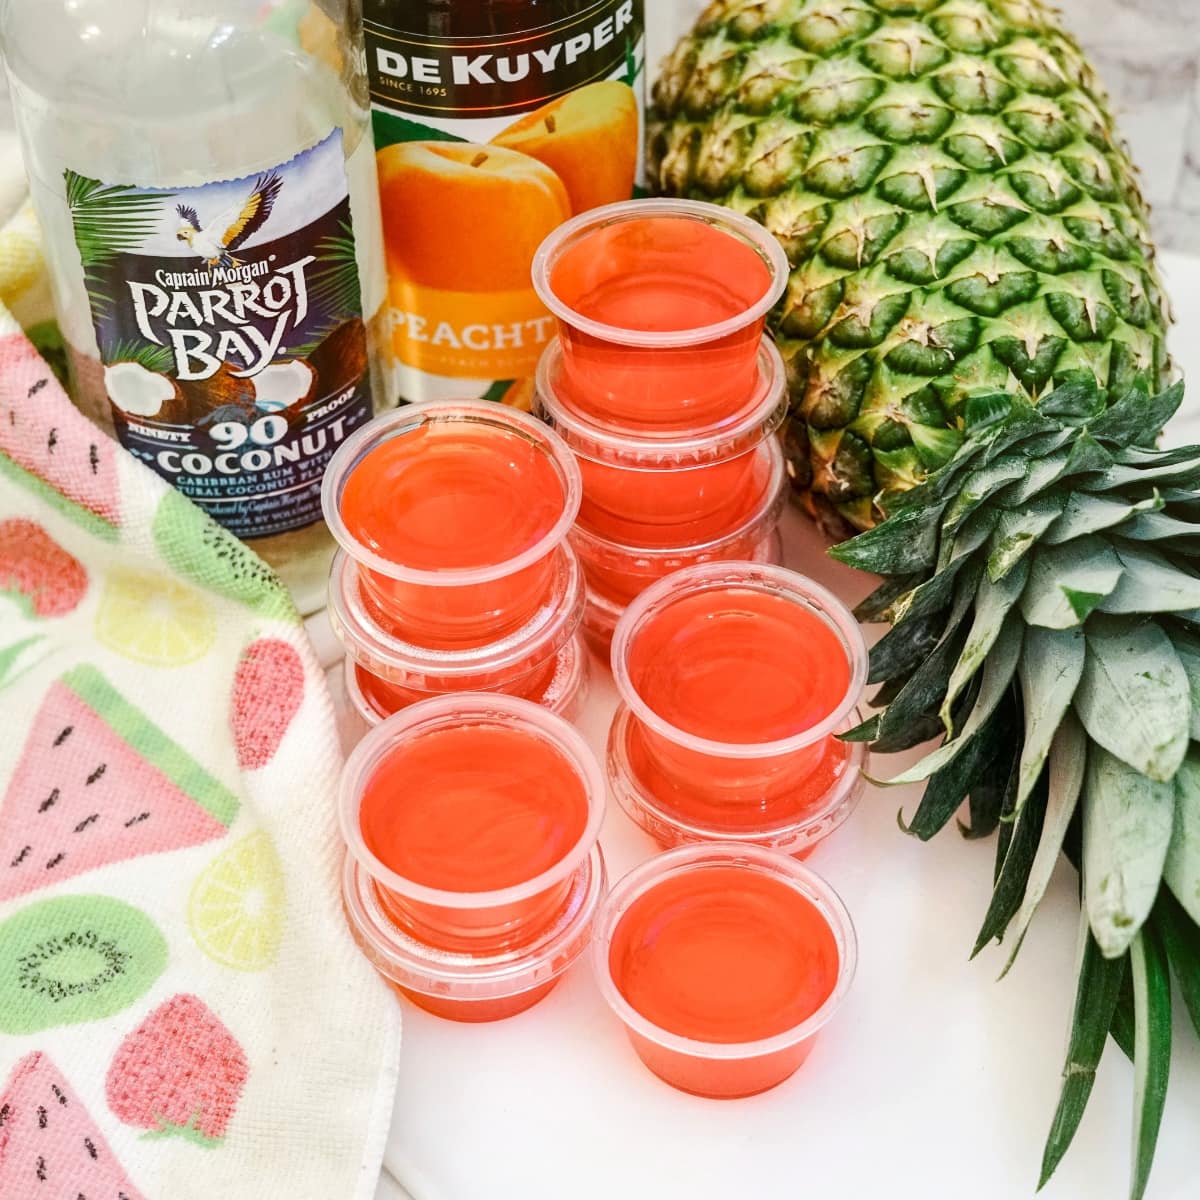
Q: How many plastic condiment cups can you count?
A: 12